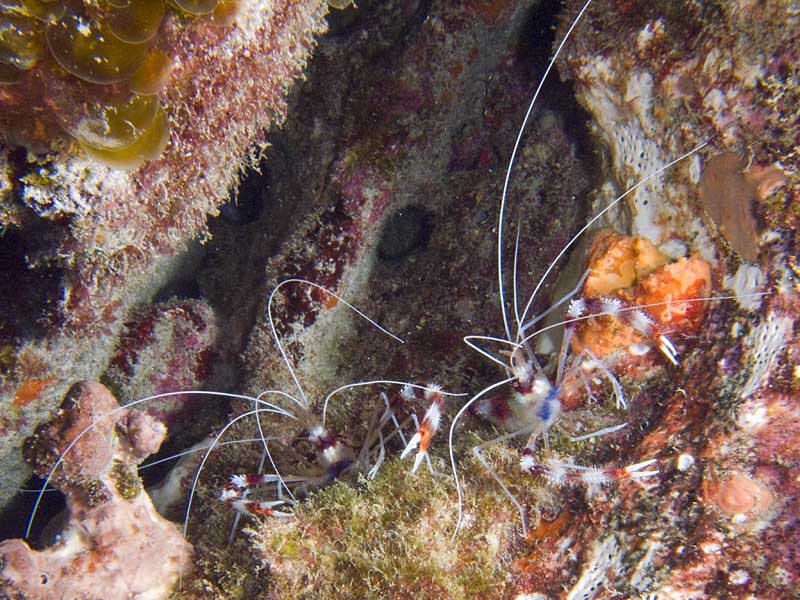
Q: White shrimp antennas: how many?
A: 12